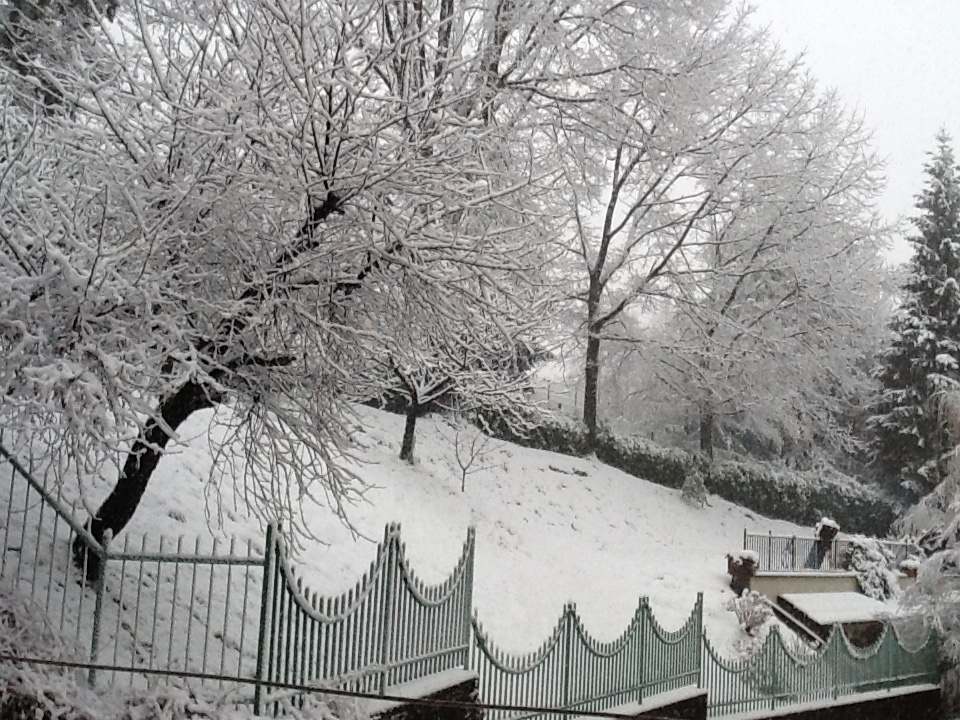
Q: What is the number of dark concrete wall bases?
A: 3